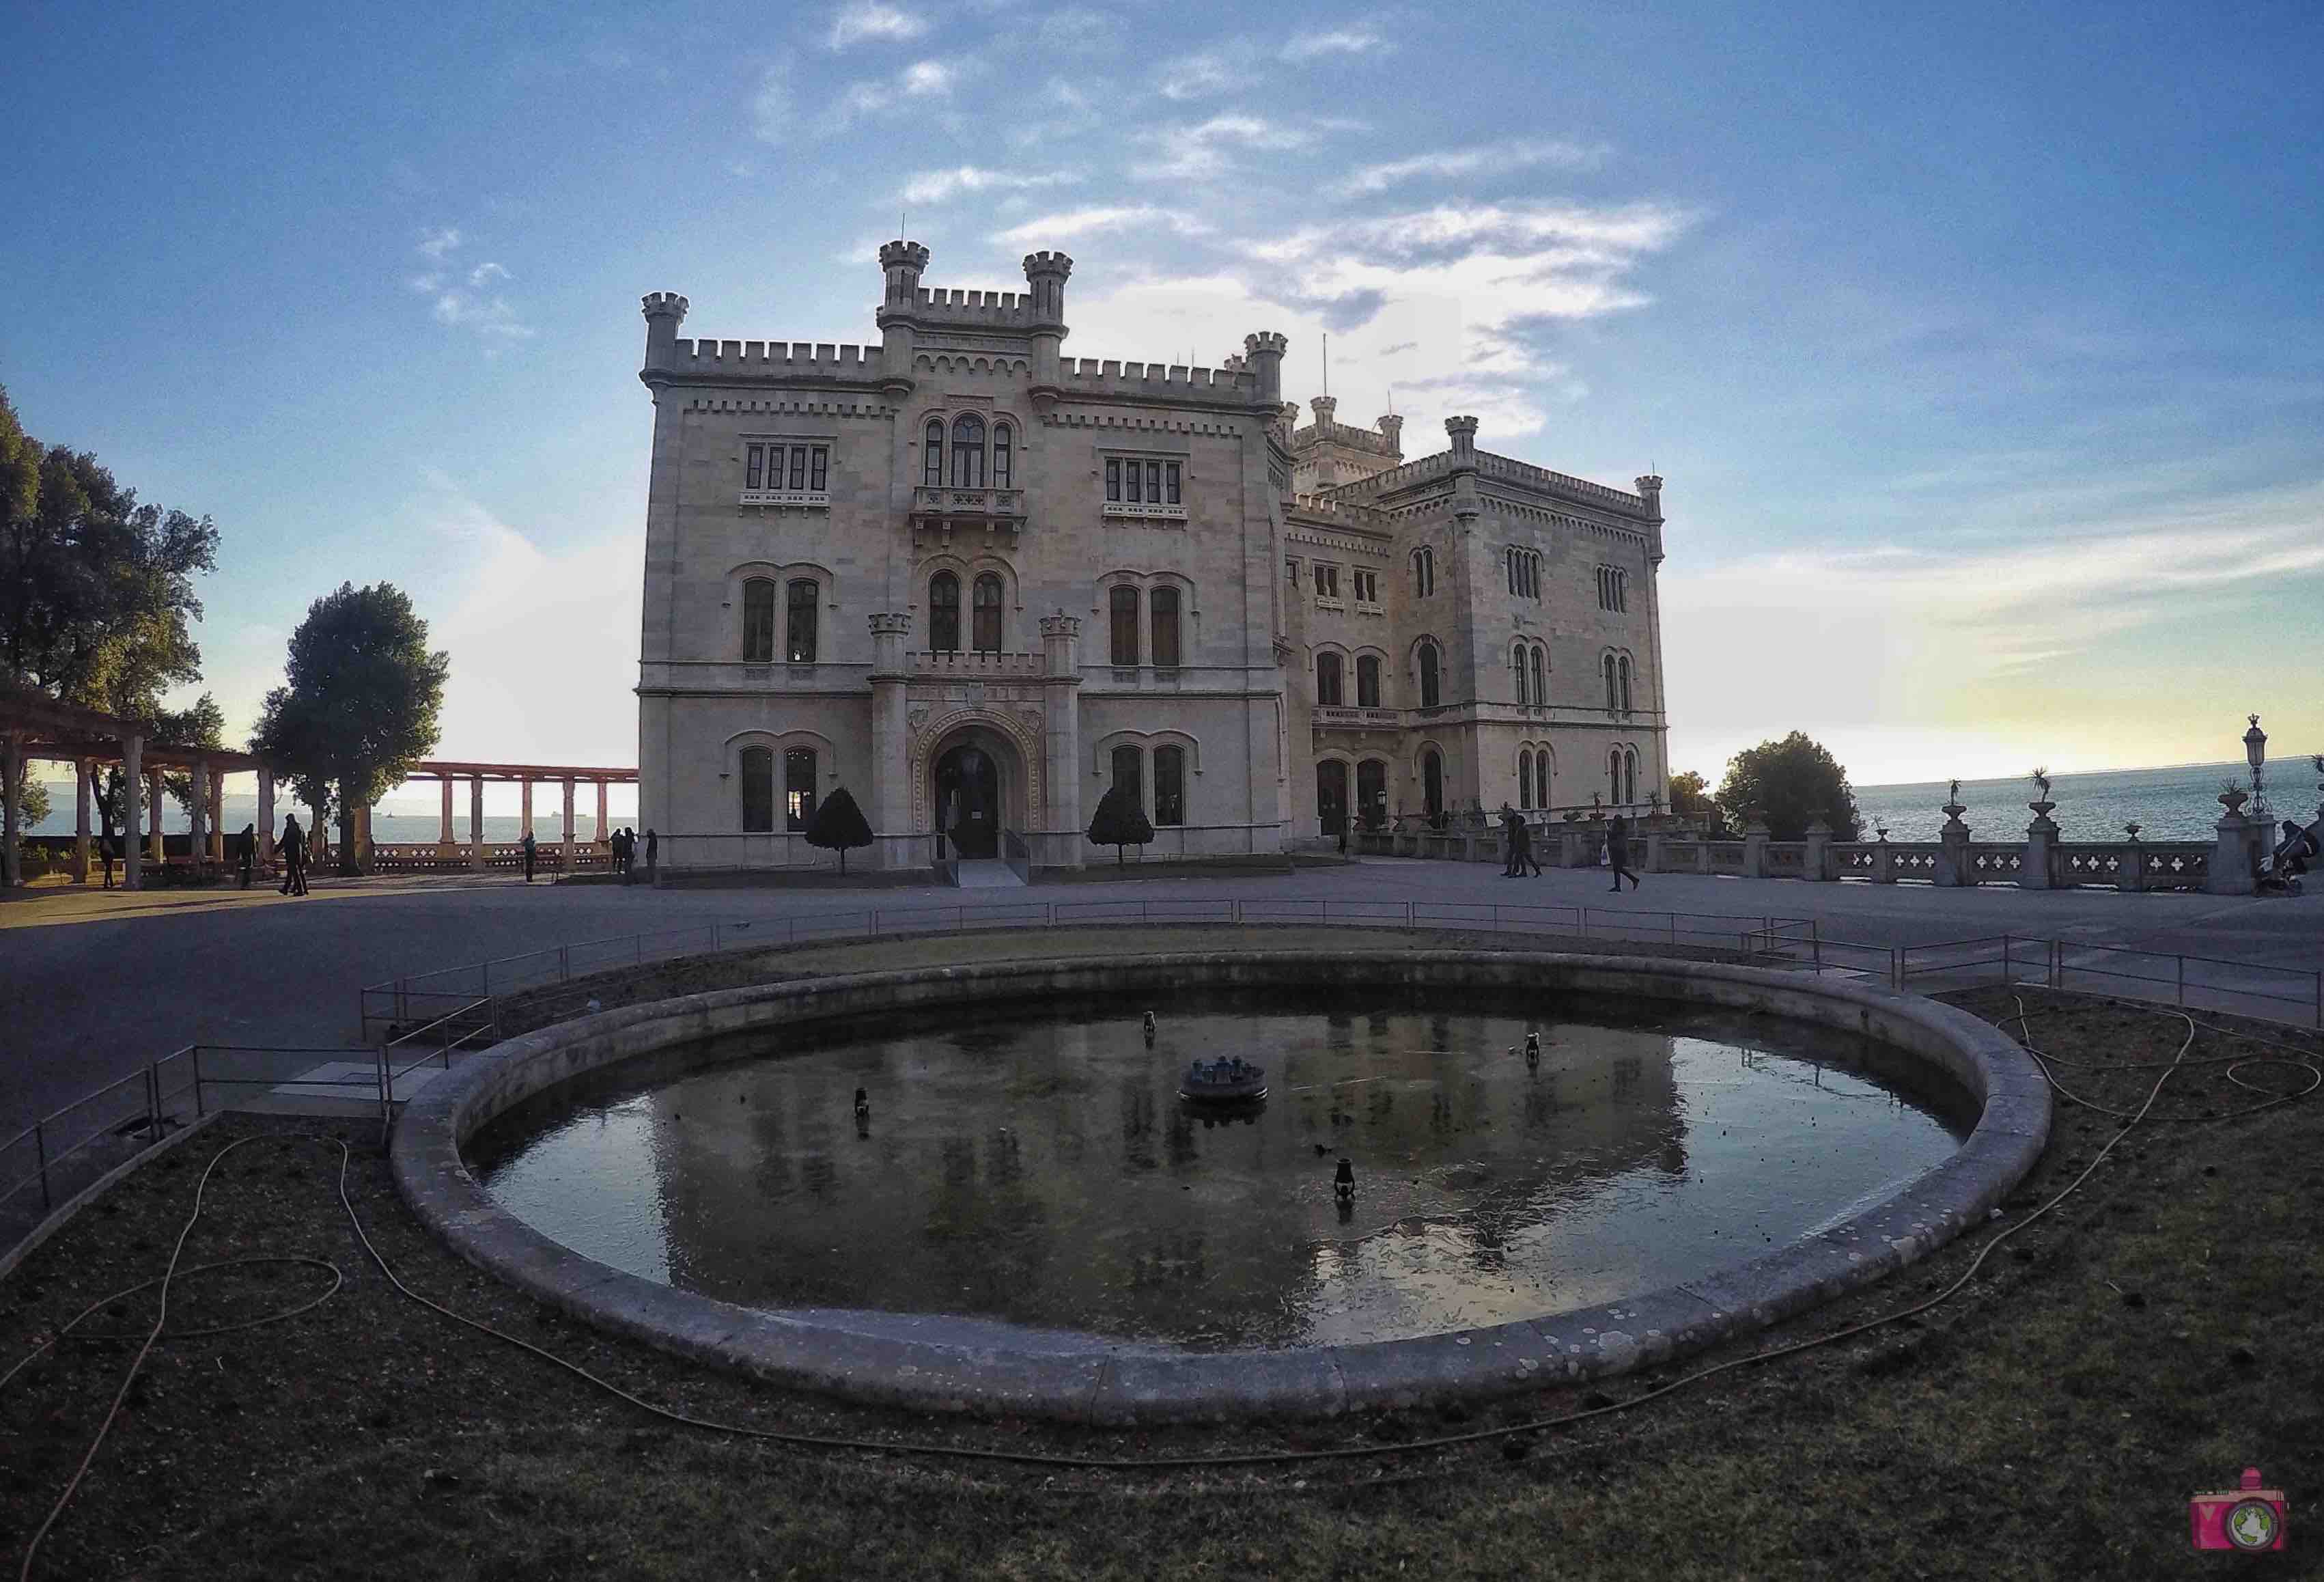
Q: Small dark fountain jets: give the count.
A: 4